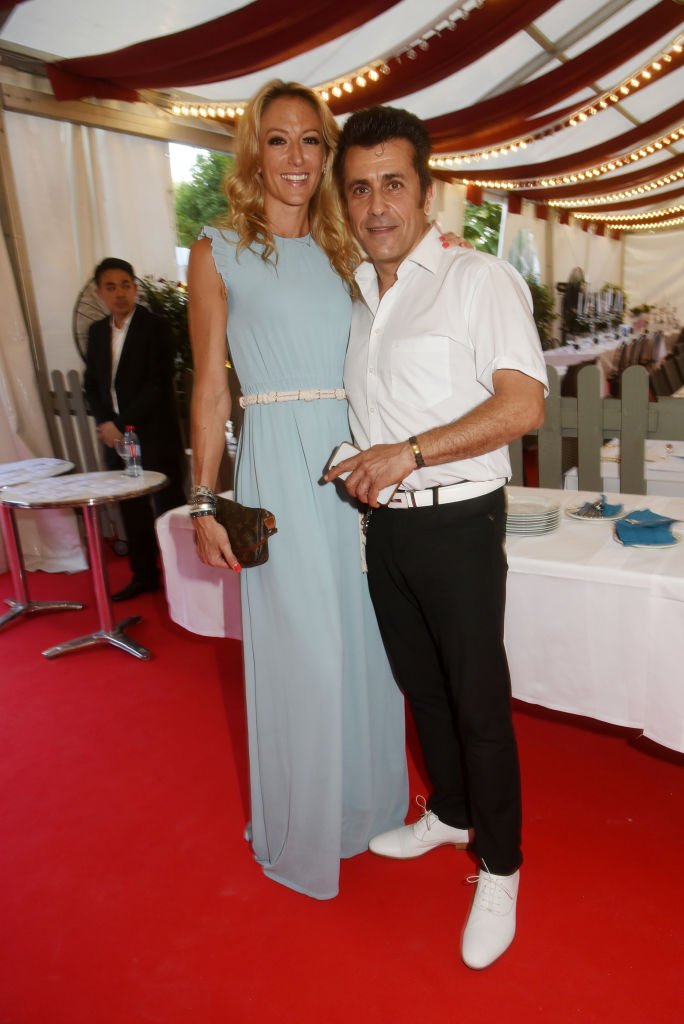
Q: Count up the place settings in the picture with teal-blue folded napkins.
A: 2